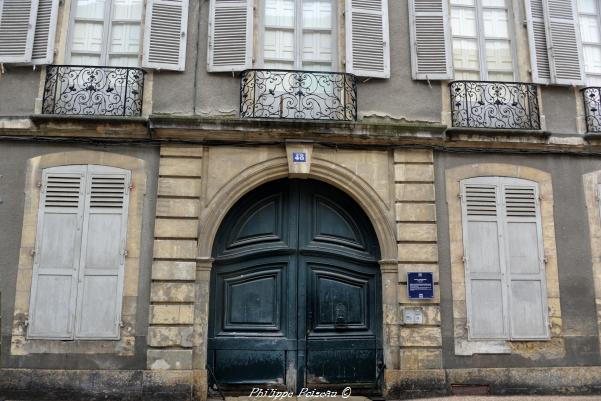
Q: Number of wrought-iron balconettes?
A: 4